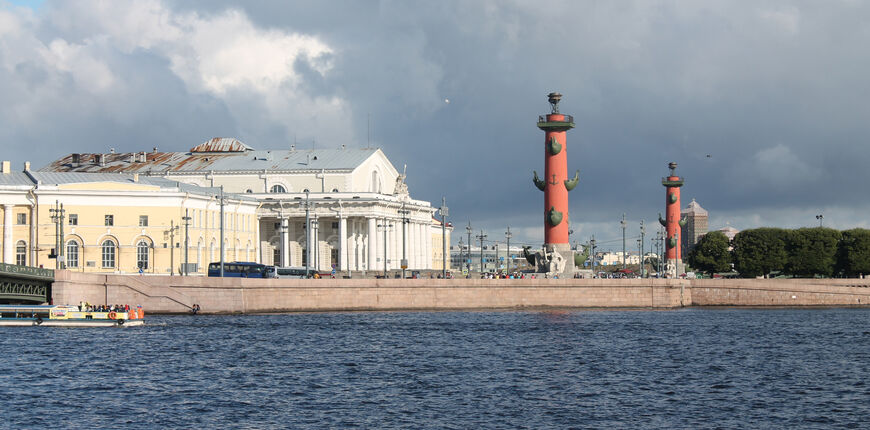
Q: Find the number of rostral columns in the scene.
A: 2